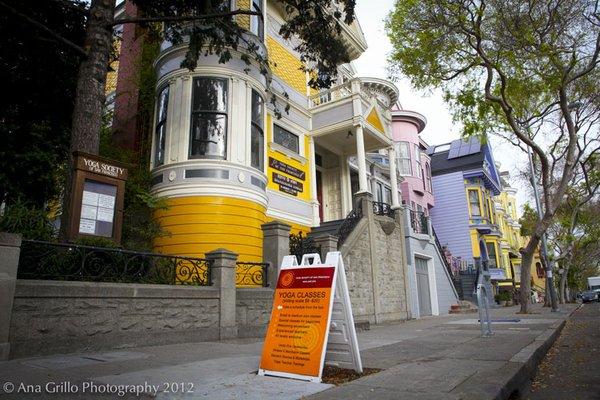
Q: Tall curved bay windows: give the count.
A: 3